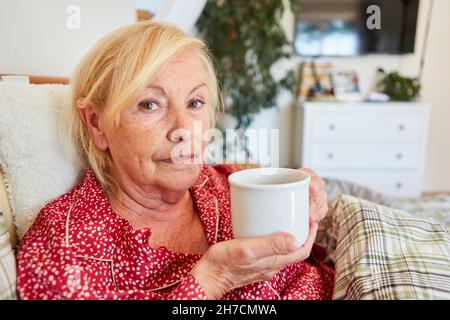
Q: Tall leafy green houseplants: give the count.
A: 1